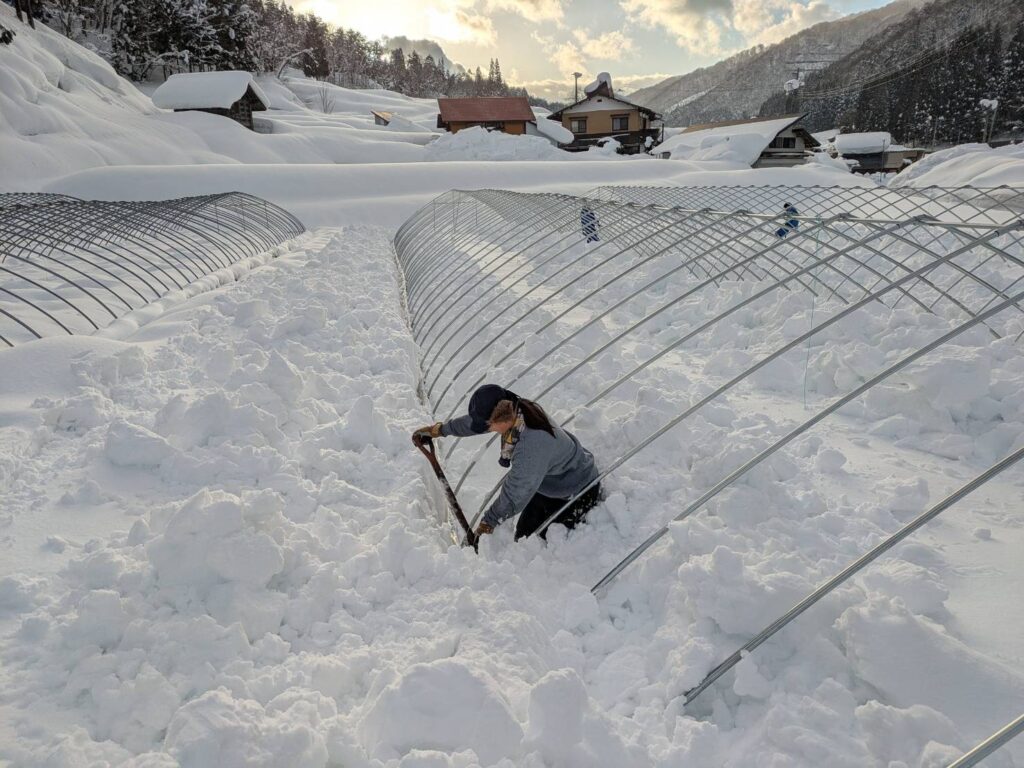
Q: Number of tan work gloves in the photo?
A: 2